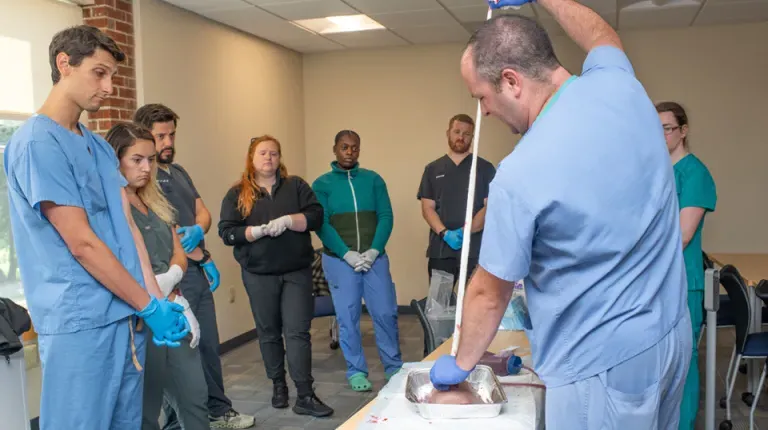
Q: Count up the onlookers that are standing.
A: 7